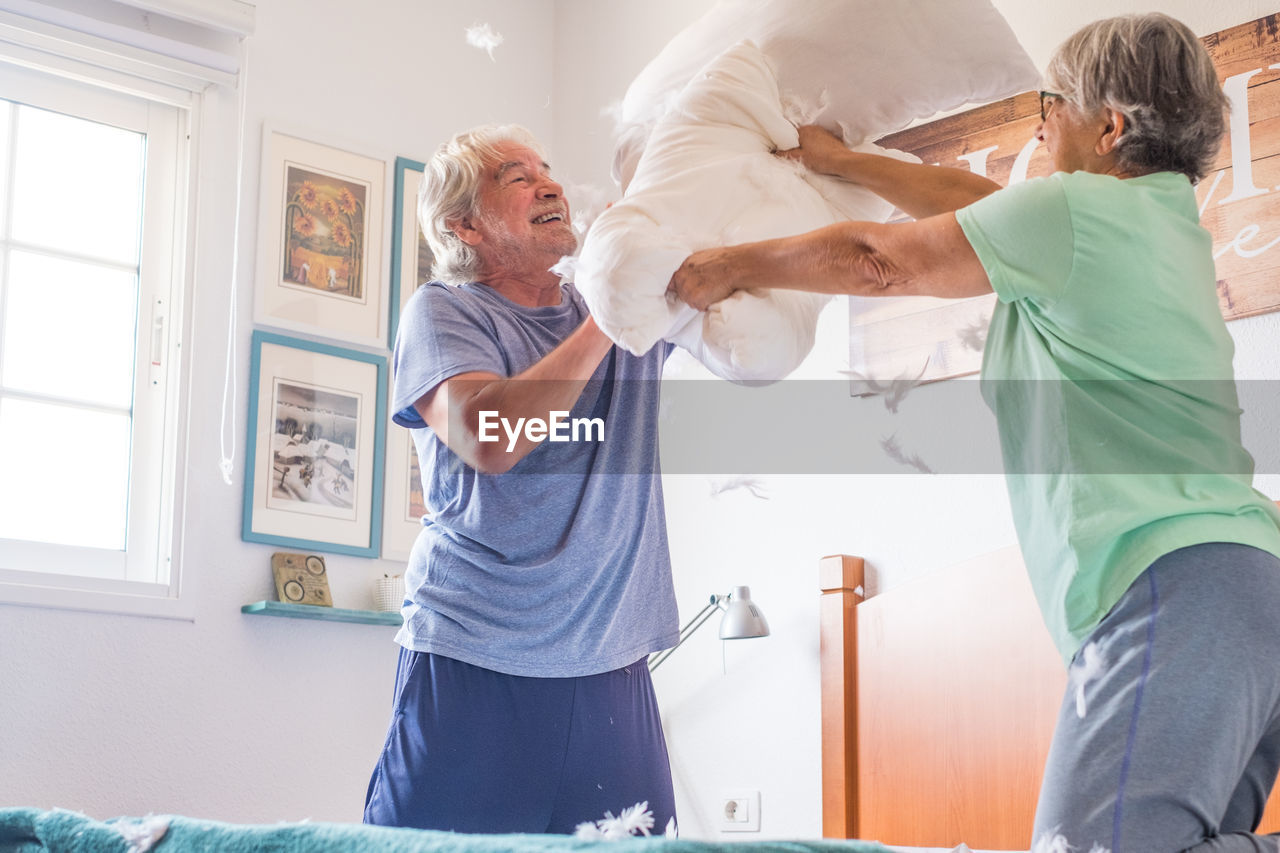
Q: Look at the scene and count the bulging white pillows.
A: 2